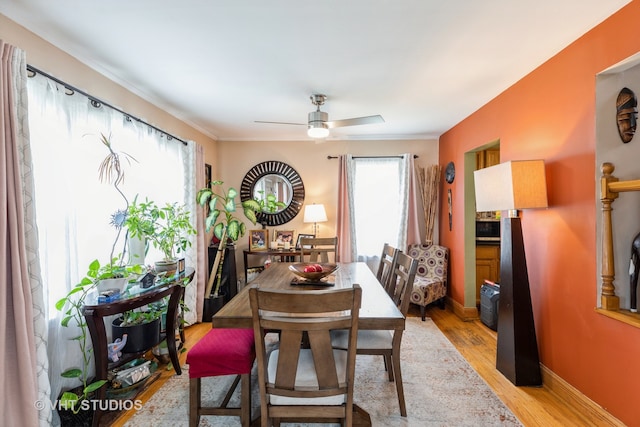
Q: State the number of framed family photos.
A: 3